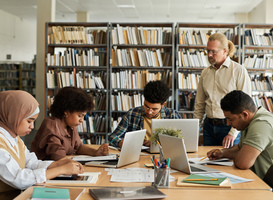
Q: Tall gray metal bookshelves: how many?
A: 4